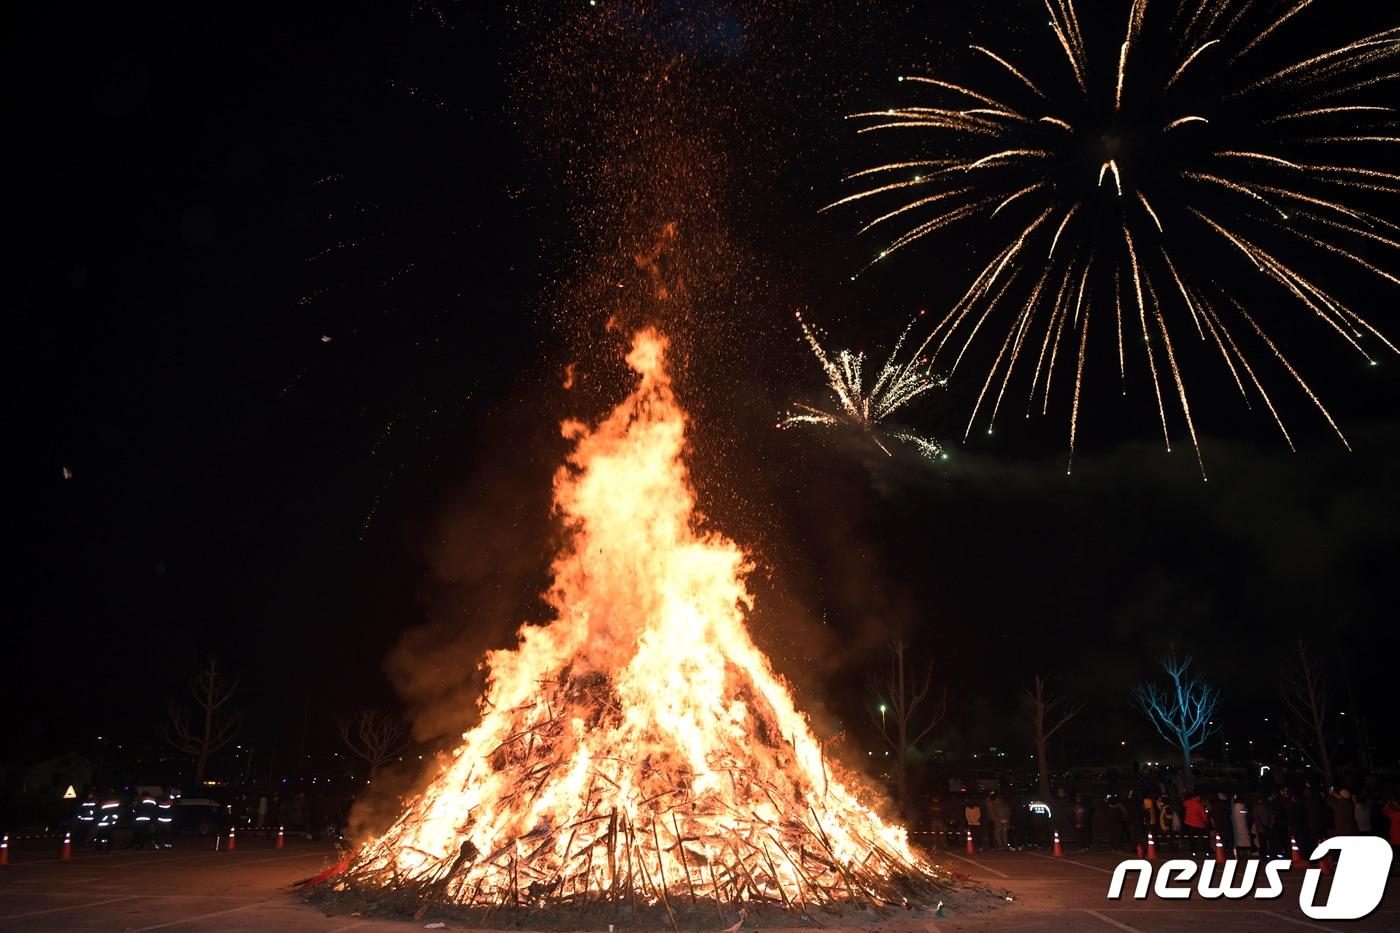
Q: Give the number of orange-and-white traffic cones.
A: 9